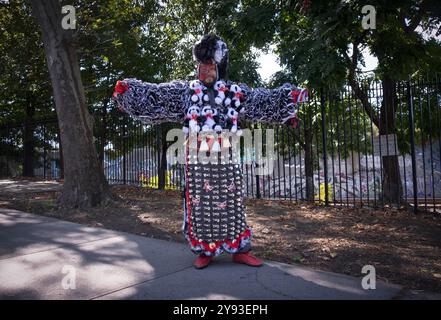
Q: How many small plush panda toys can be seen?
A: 6